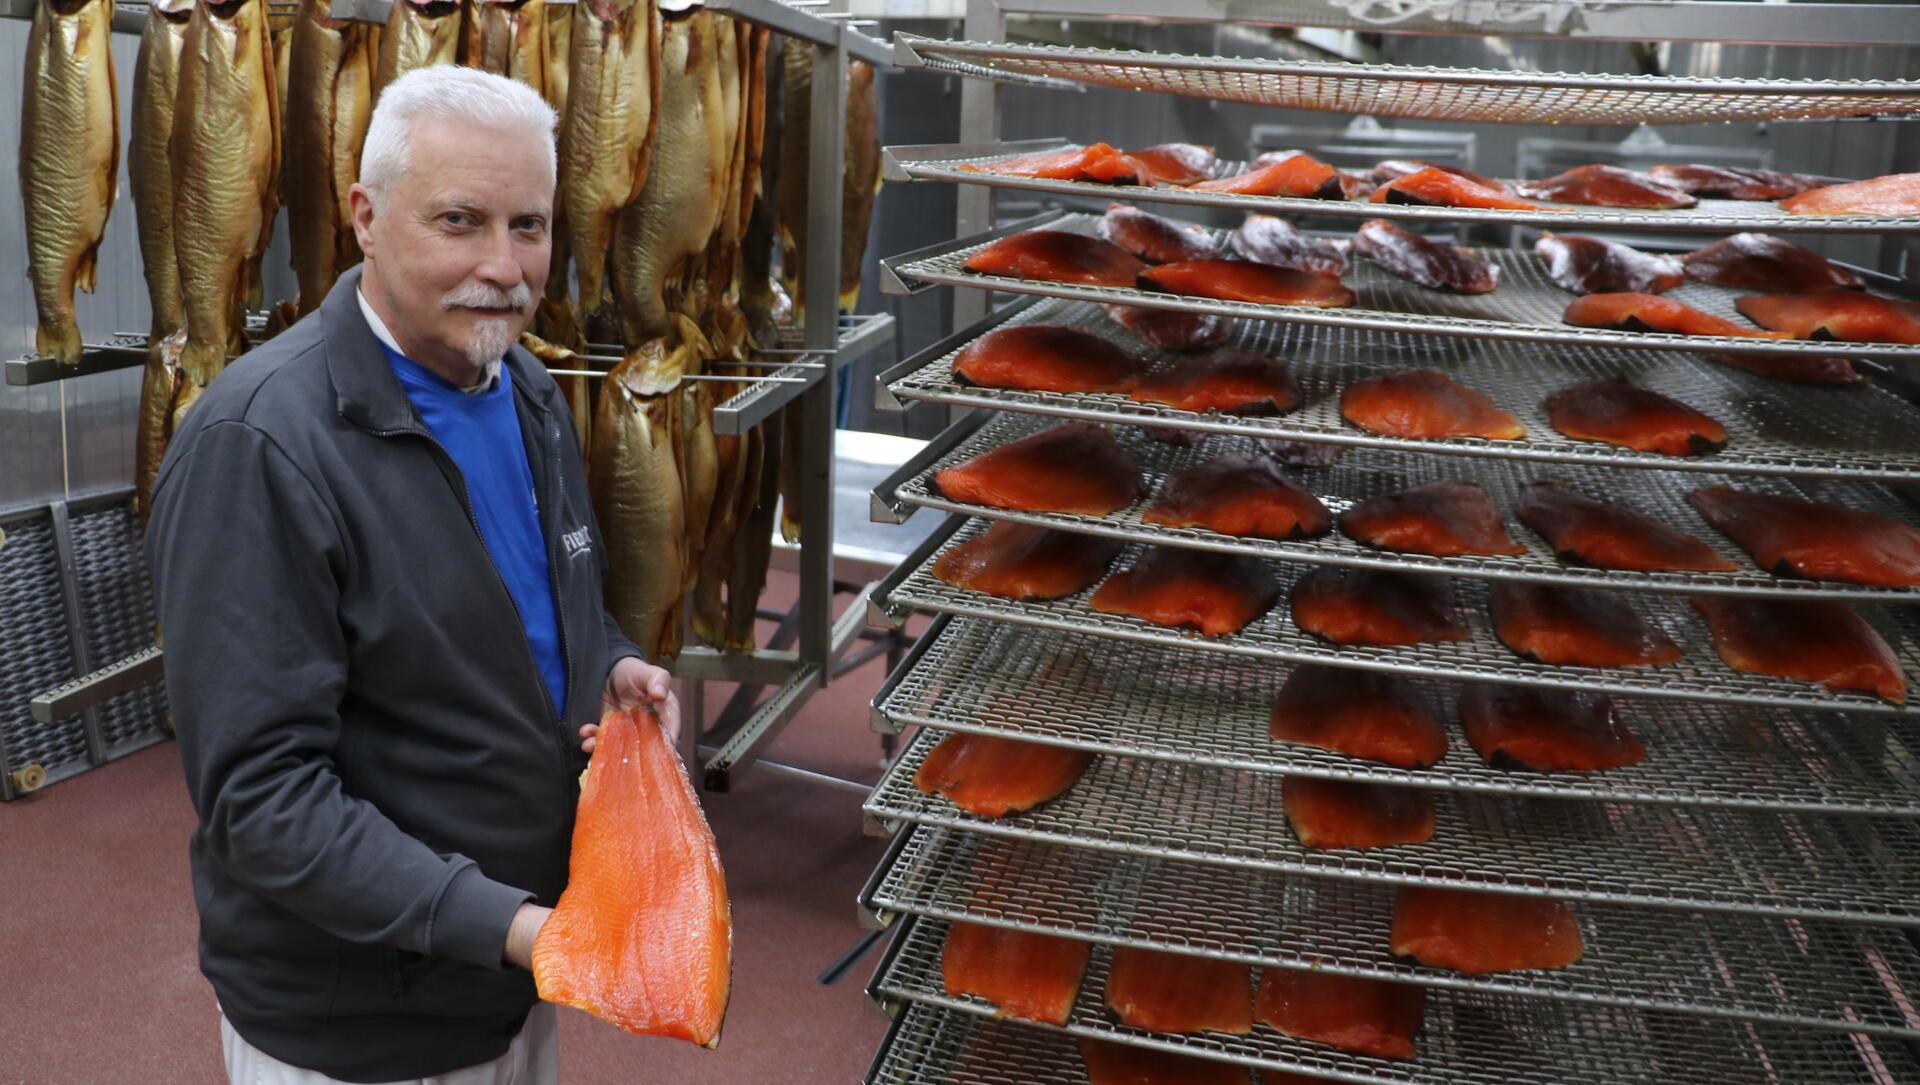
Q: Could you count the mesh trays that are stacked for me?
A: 11